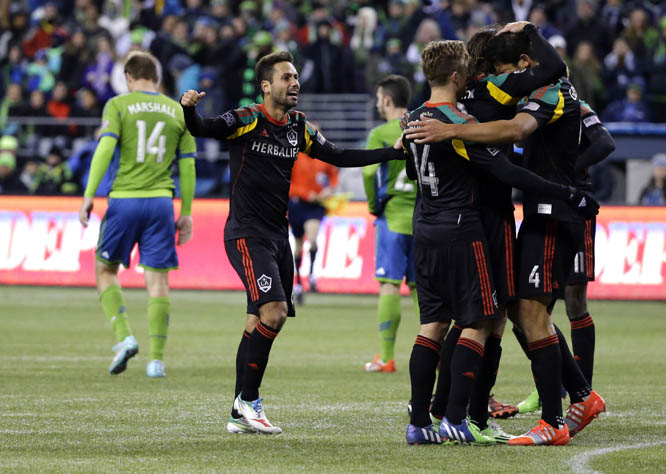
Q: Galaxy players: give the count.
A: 5